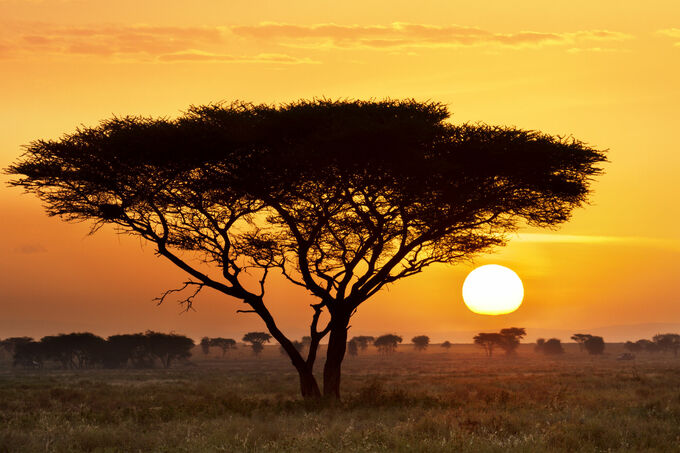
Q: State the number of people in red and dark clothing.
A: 0